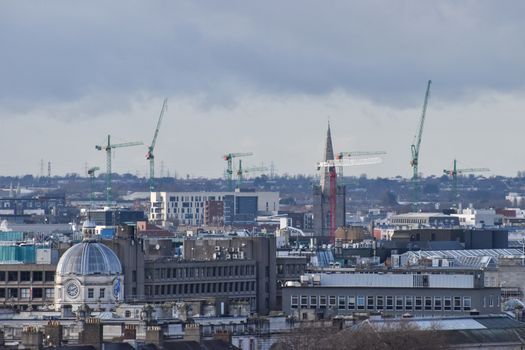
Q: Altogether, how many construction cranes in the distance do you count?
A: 9